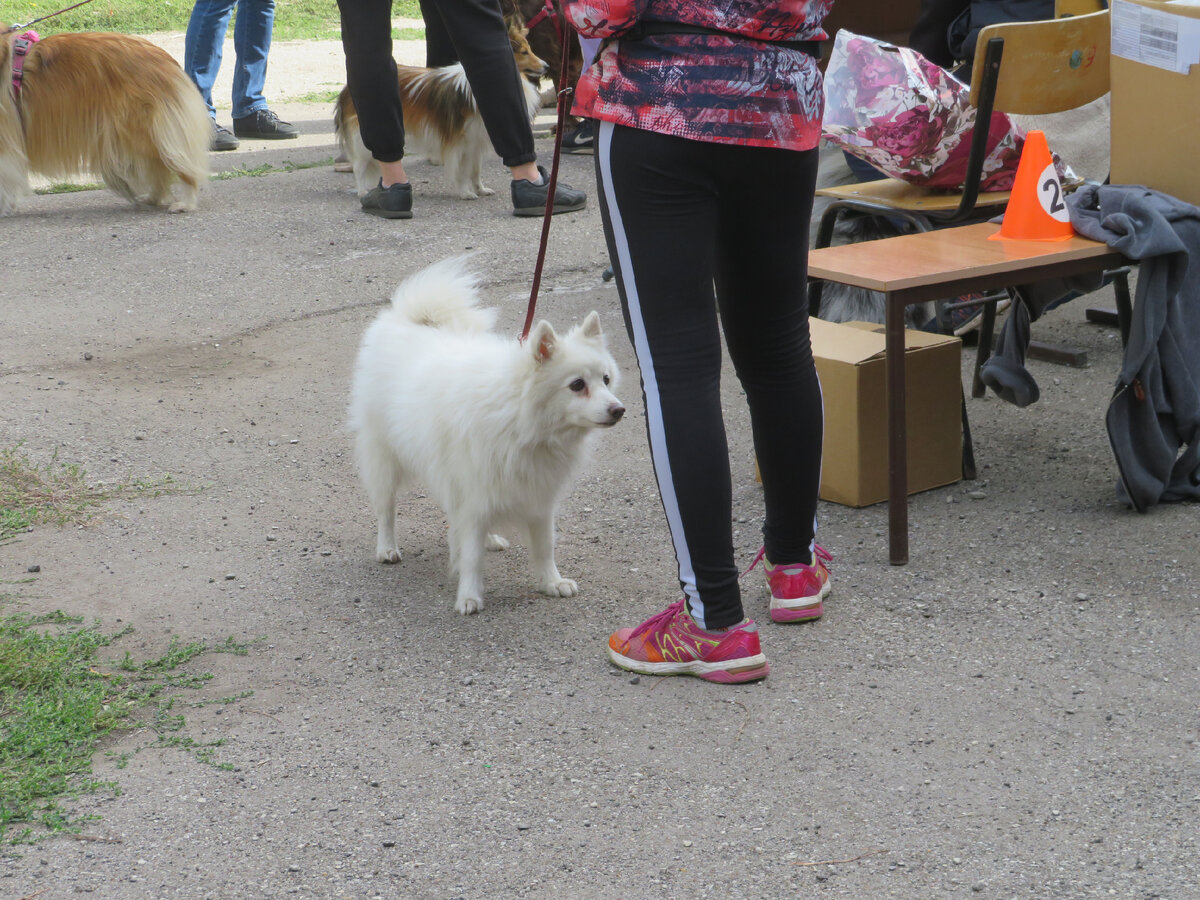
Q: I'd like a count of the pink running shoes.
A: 2